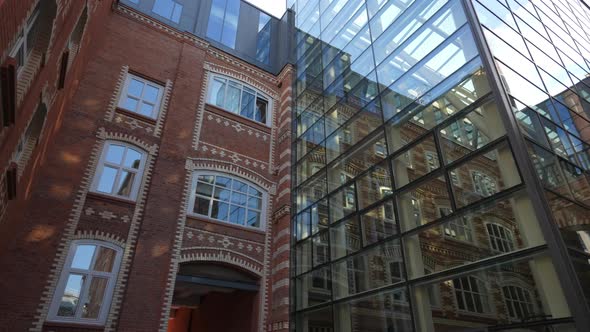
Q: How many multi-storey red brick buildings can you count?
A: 1